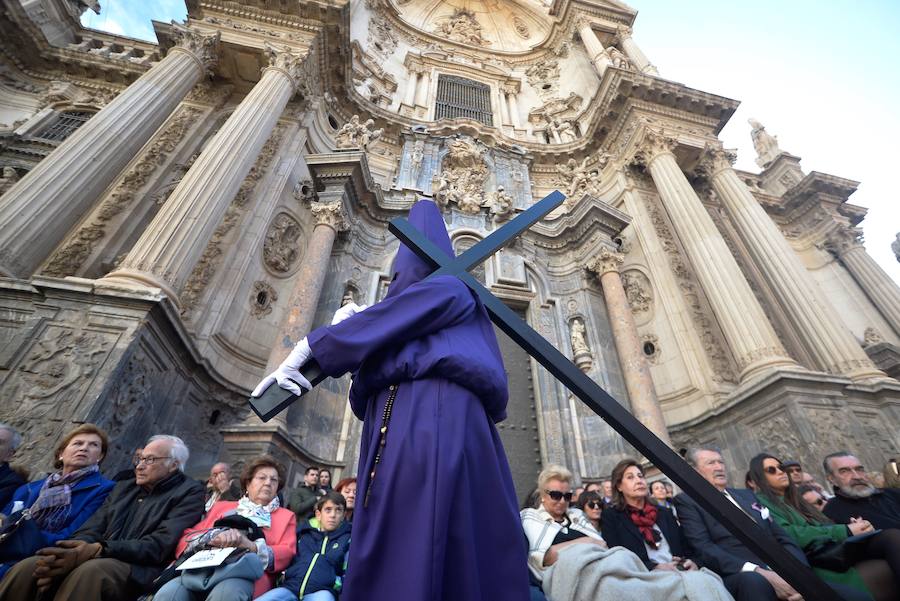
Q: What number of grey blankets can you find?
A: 1